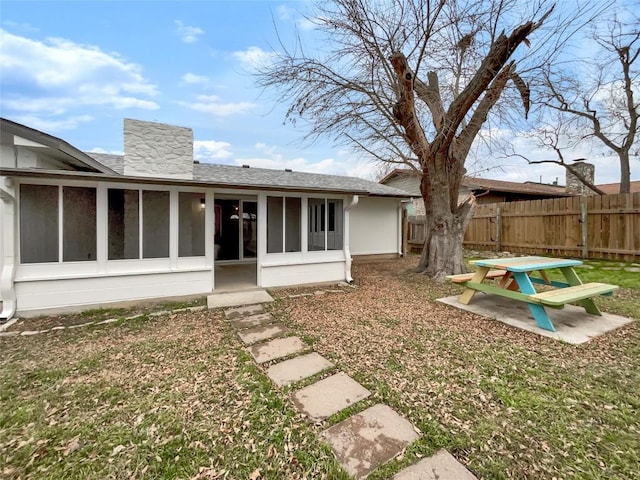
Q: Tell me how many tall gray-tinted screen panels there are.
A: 9